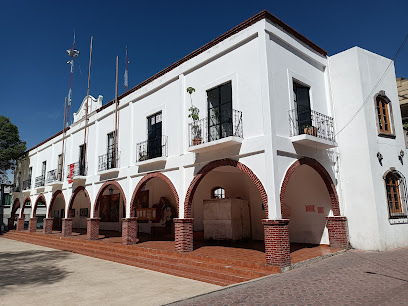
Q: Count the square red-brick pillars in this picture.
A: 10